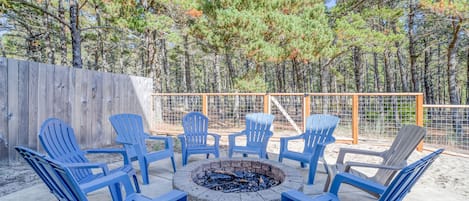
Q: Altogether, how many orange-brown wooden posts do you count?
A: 5